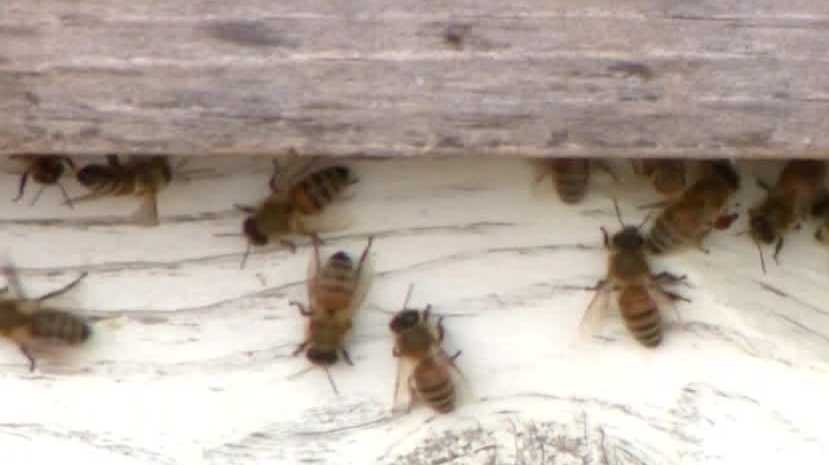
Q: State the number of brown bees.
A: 12